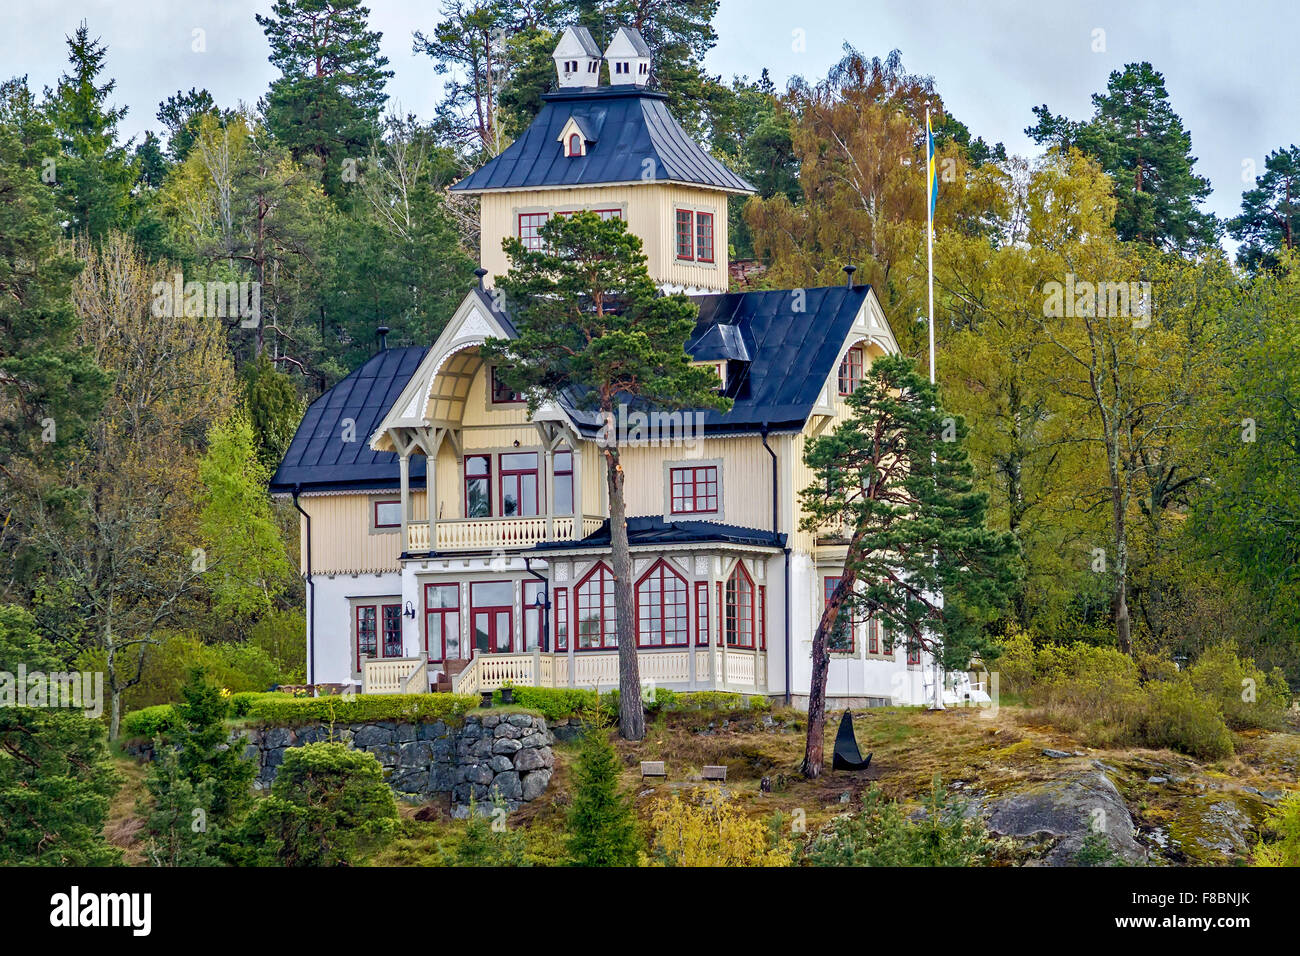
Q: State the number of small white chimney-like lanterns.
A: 2